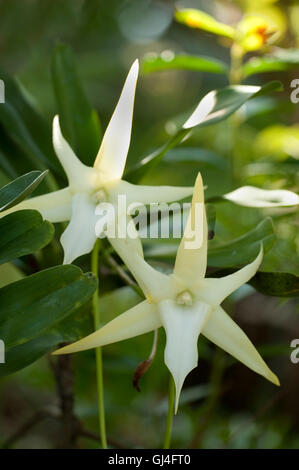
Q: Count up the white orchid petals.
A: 12